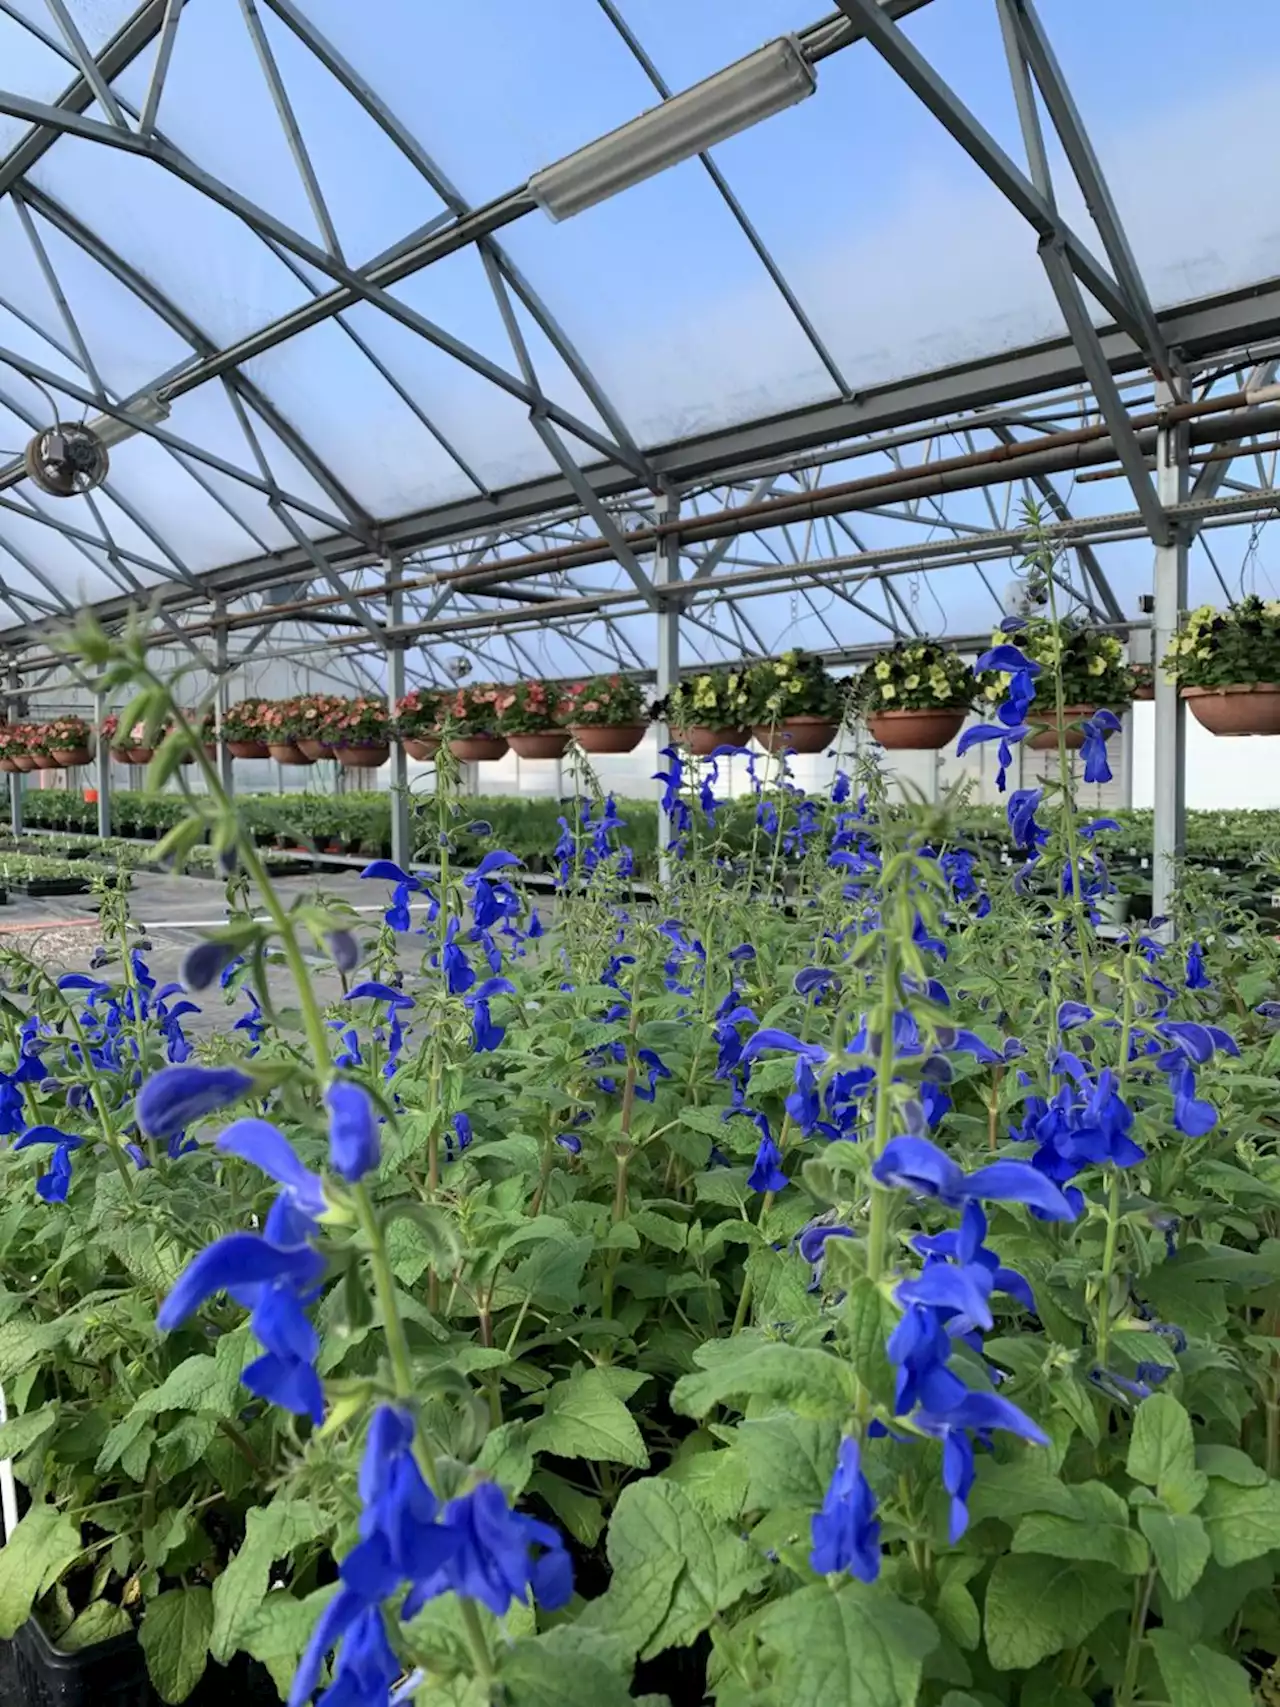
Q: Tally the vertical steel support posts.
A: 6